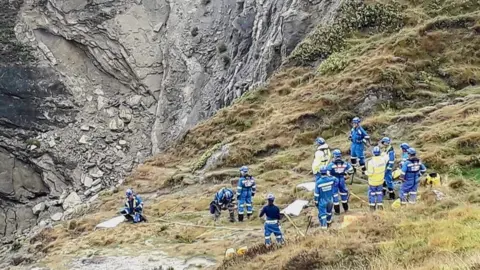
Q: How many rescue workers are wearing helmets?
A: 12